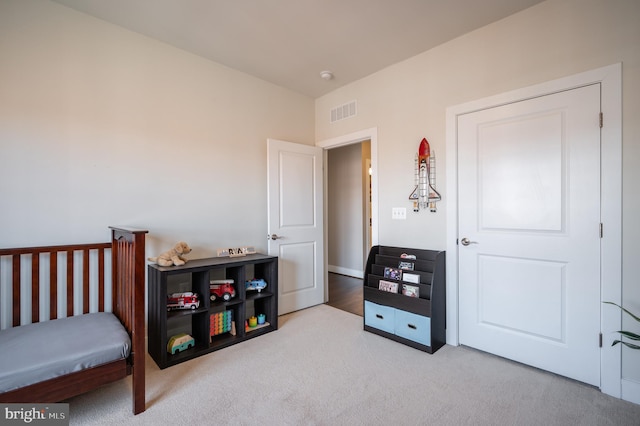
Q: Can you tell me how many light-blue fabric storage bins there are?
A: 2